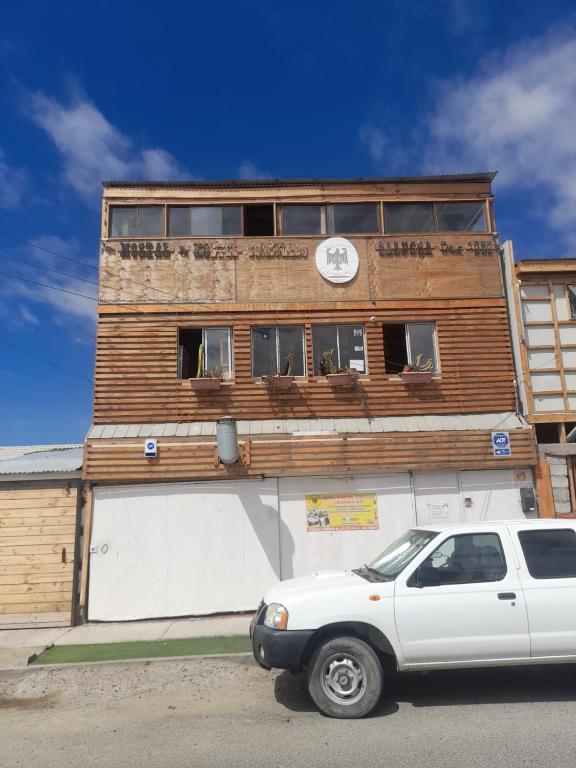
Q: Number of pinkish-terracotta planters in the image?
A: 4